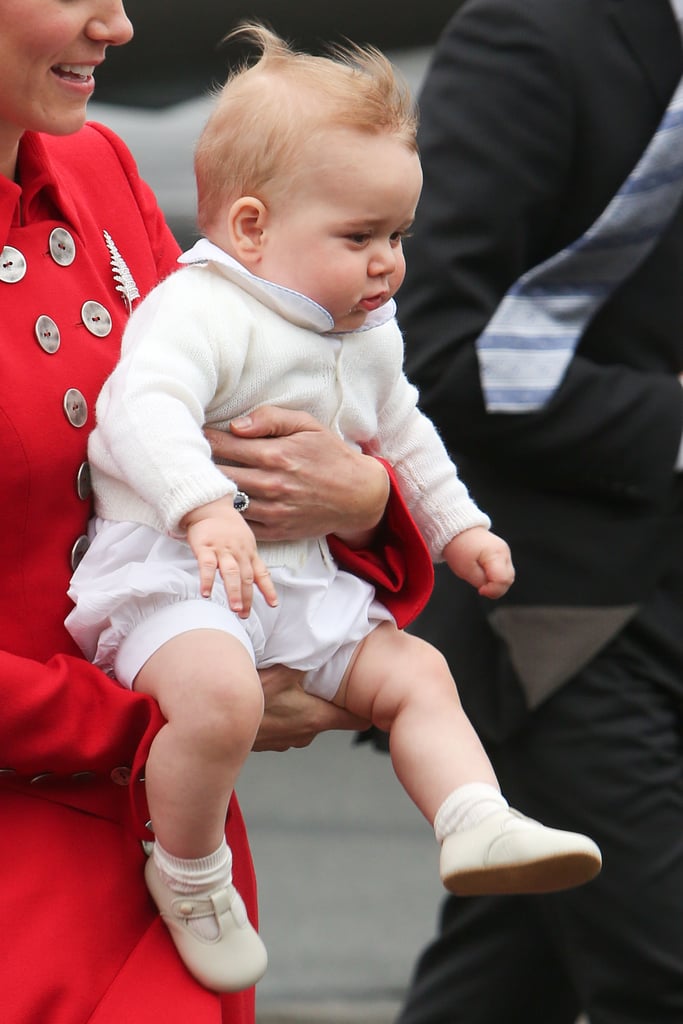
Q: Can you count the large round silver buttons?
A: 7